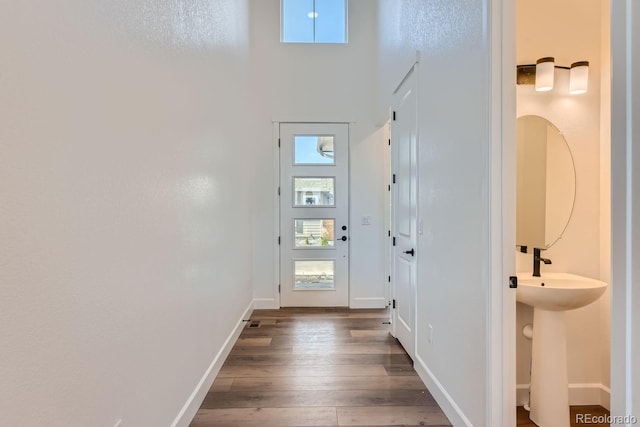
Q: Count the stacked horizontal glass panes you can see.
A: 4